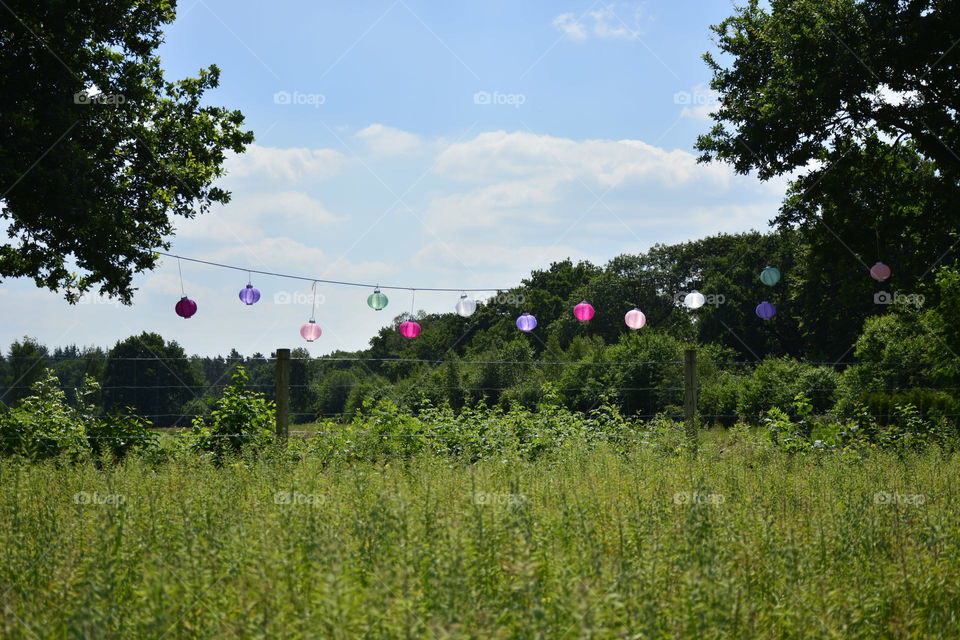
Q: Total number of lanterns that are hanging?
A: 13